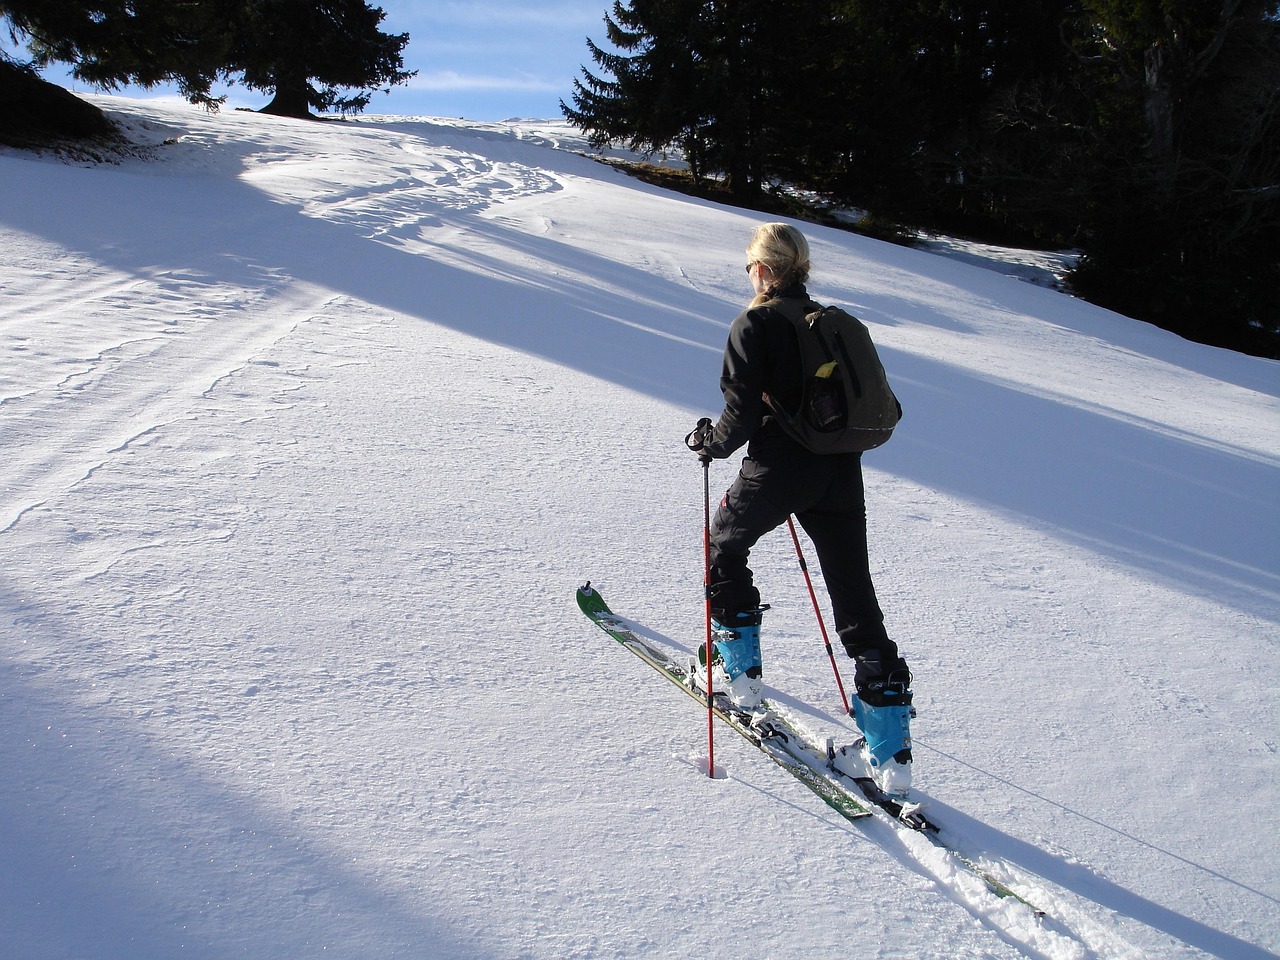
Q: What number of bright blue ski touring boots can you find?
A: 2